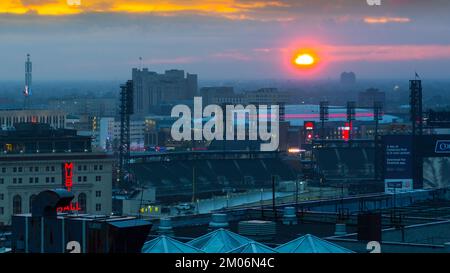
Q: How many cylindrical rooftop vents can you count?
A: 4